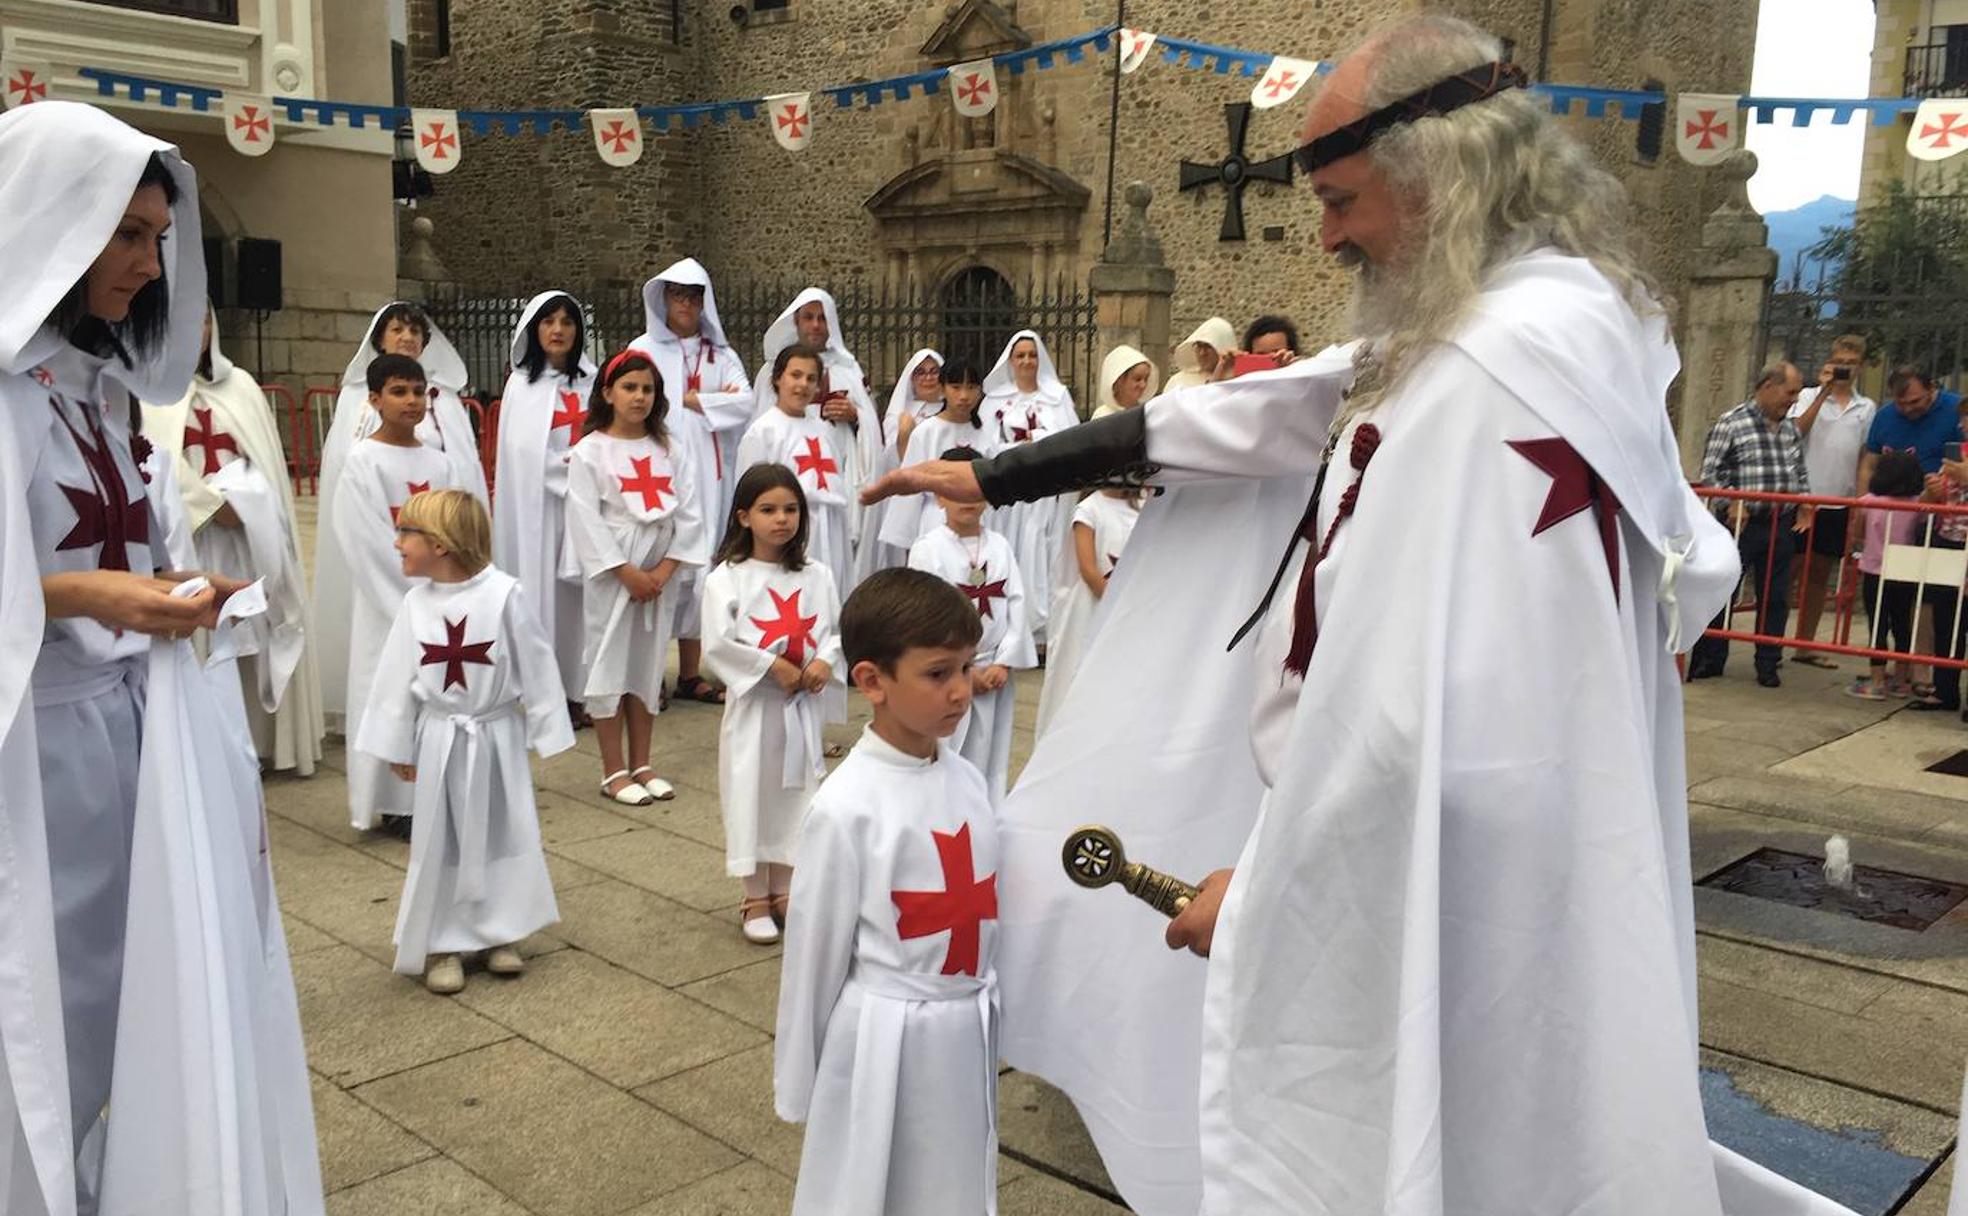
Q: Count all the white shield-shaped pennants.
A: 10